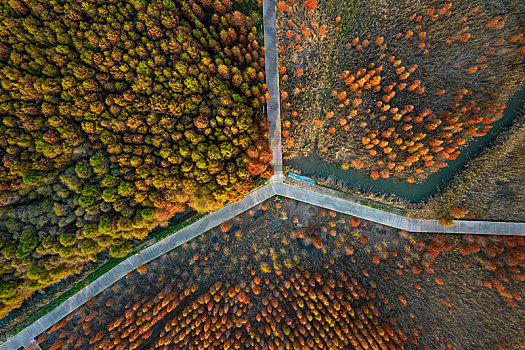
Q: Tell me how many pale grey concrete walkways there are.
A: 3